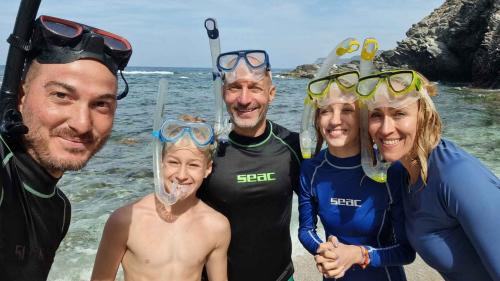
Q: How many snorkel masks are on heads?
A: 5